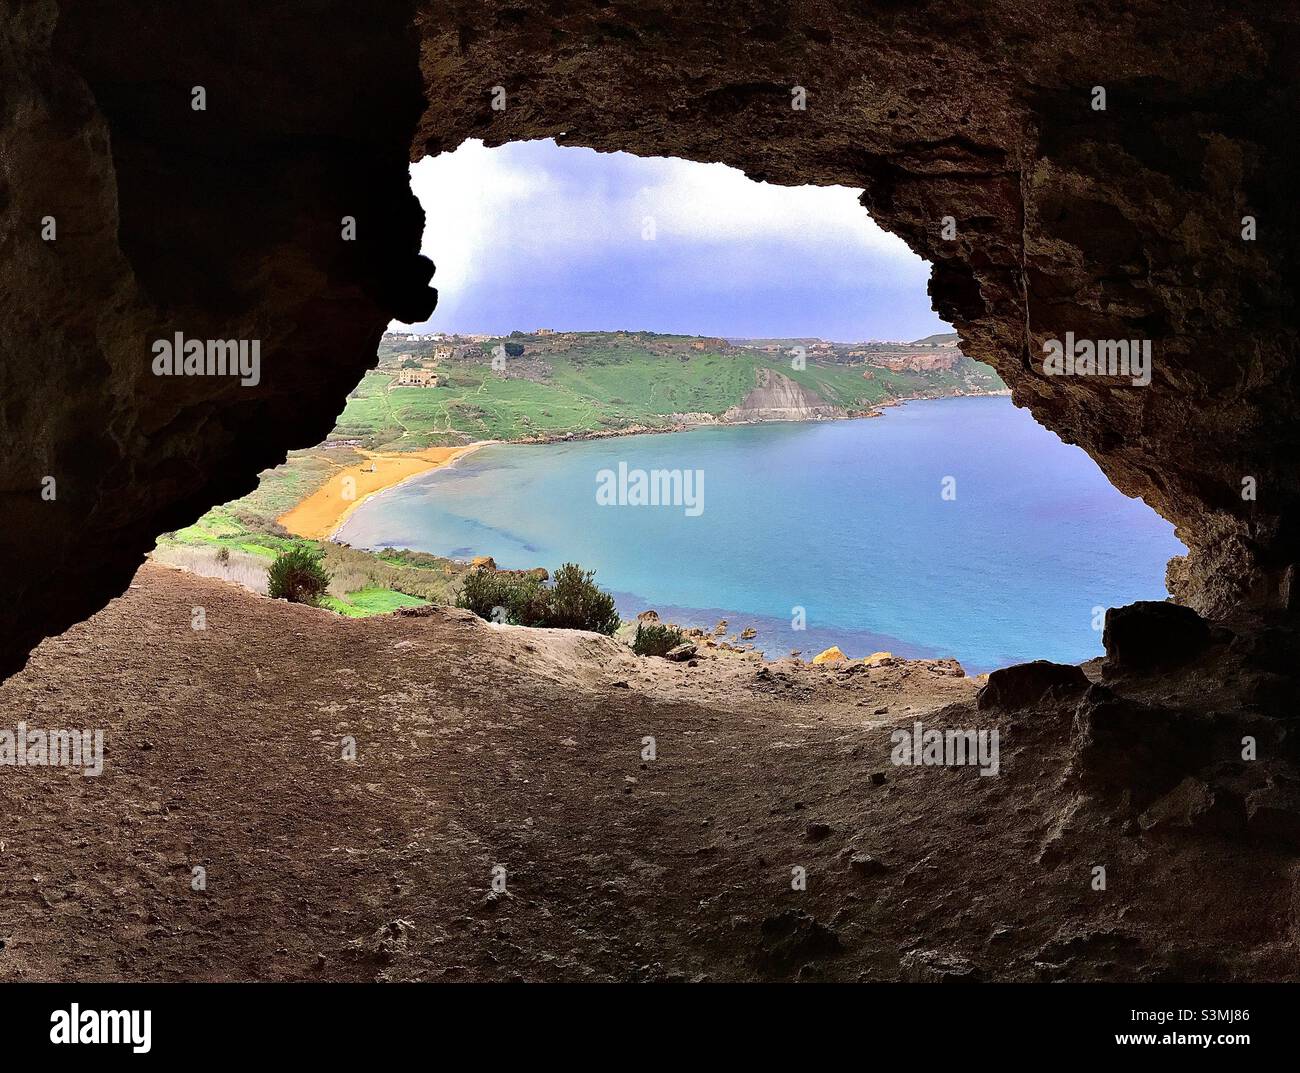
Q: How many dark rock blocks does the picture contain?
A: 2